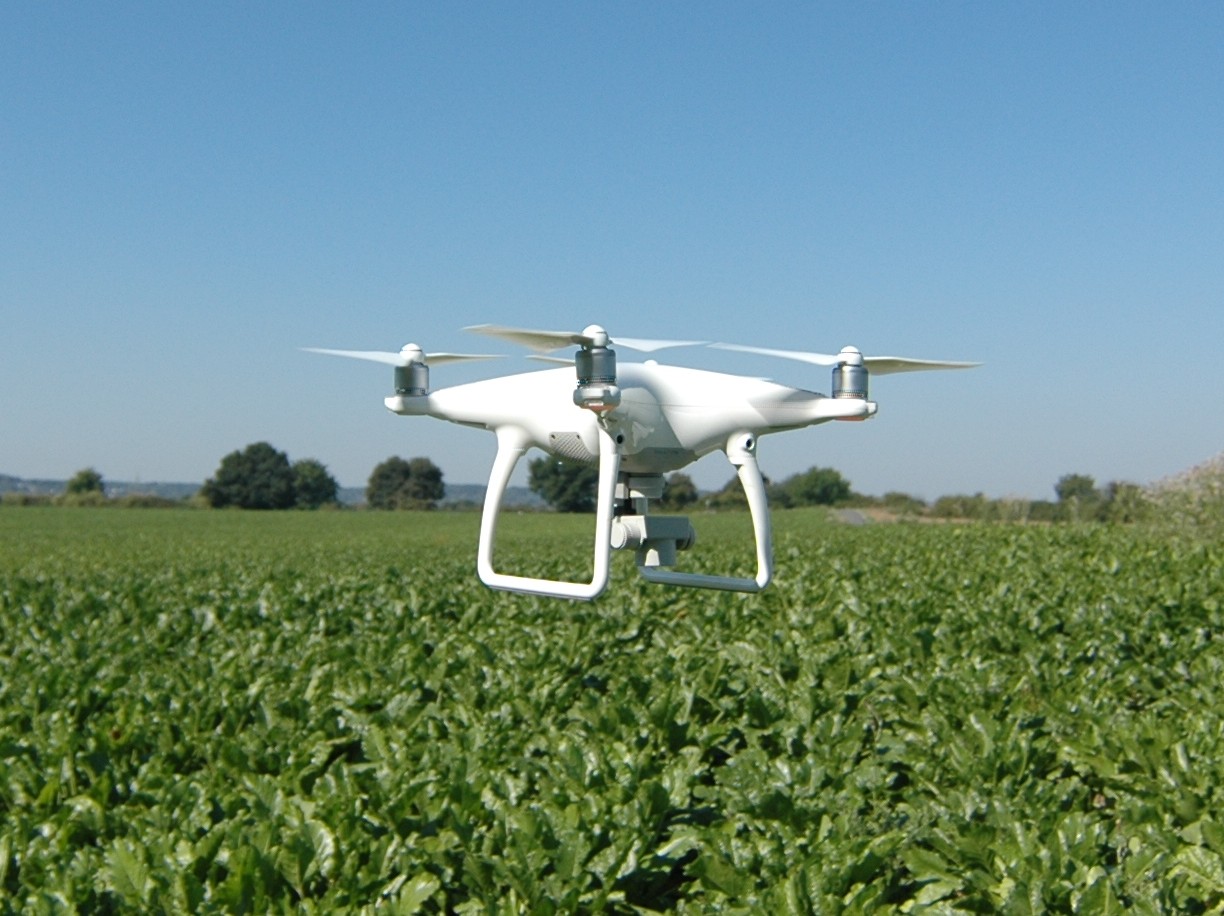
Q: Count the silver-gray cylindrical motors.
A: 3